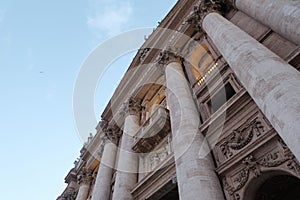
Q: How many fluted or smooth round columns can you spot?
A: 6